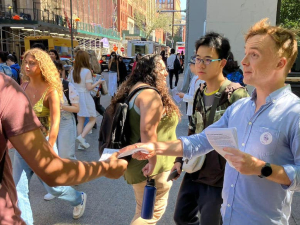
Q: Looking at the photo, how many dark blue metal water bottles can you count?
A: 1